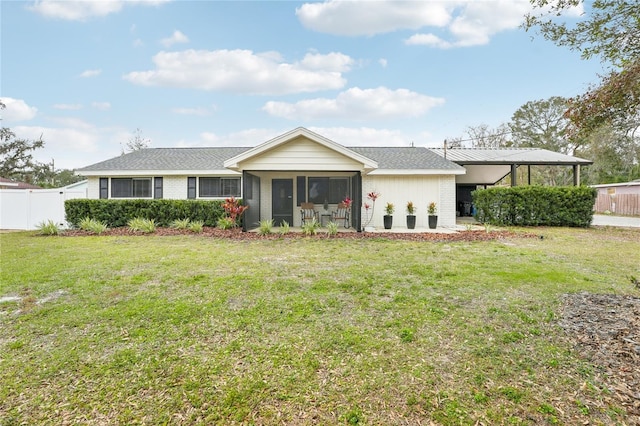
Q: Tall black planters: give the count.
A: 3